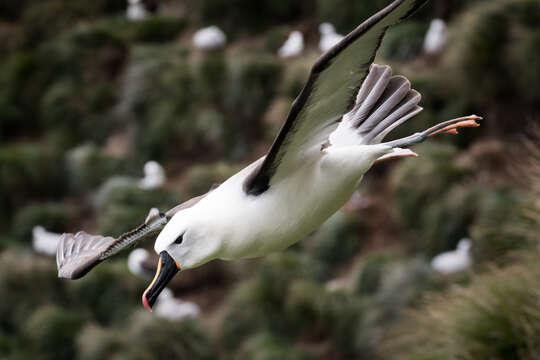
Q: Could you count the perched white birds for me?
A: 10